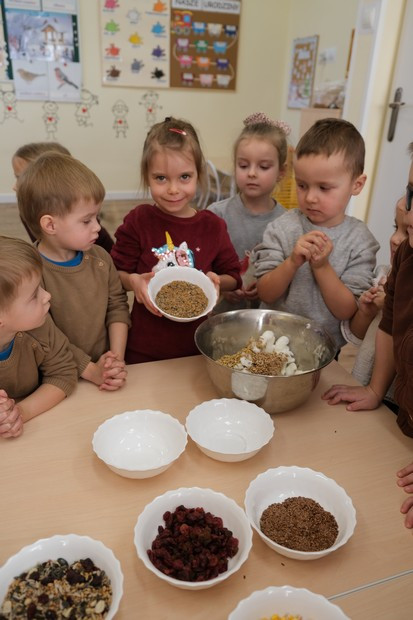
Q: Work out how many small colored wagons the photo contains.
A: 12